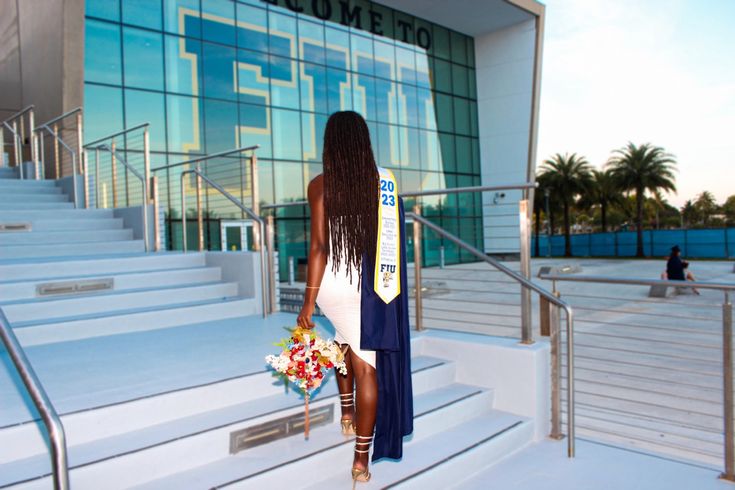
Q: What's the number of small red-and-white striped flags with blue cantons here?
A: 0